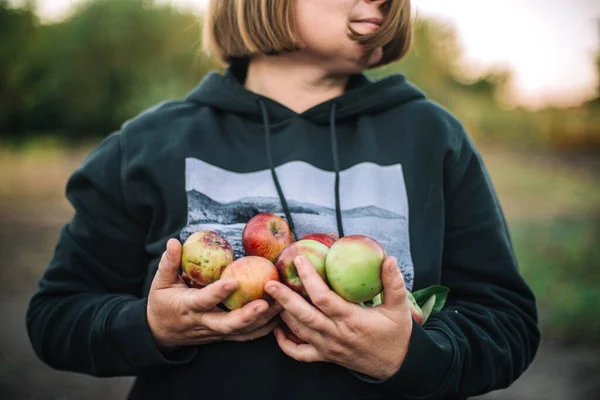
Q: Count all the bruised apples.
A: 1